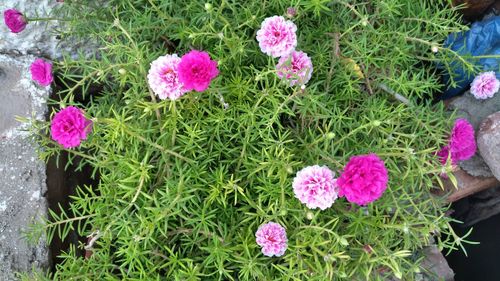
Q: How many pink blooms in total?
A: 12